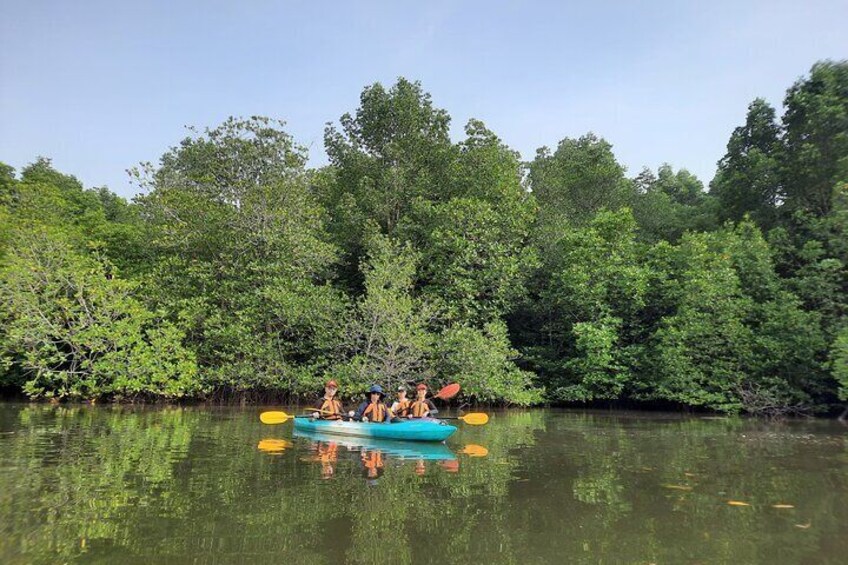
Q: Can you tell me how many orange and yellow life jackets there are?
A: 4